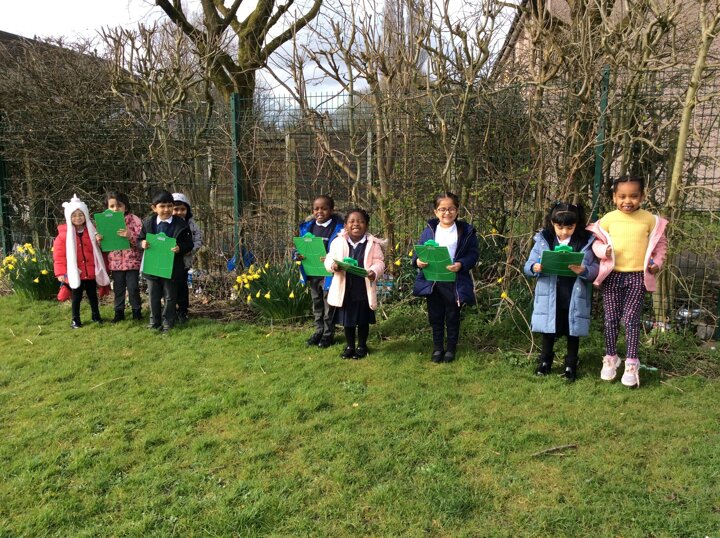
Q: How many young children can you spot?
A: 9